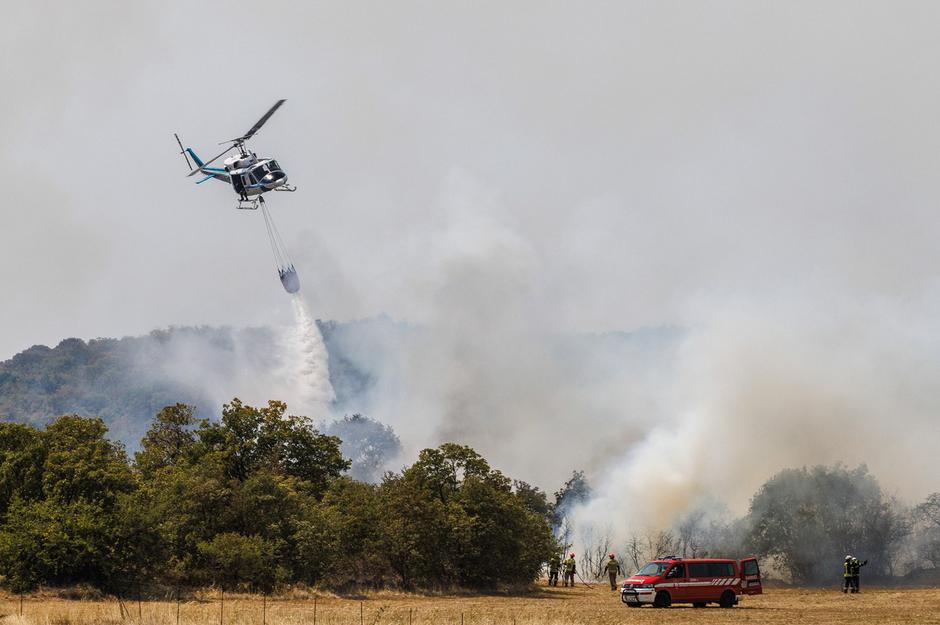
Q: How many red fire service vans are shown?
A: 1